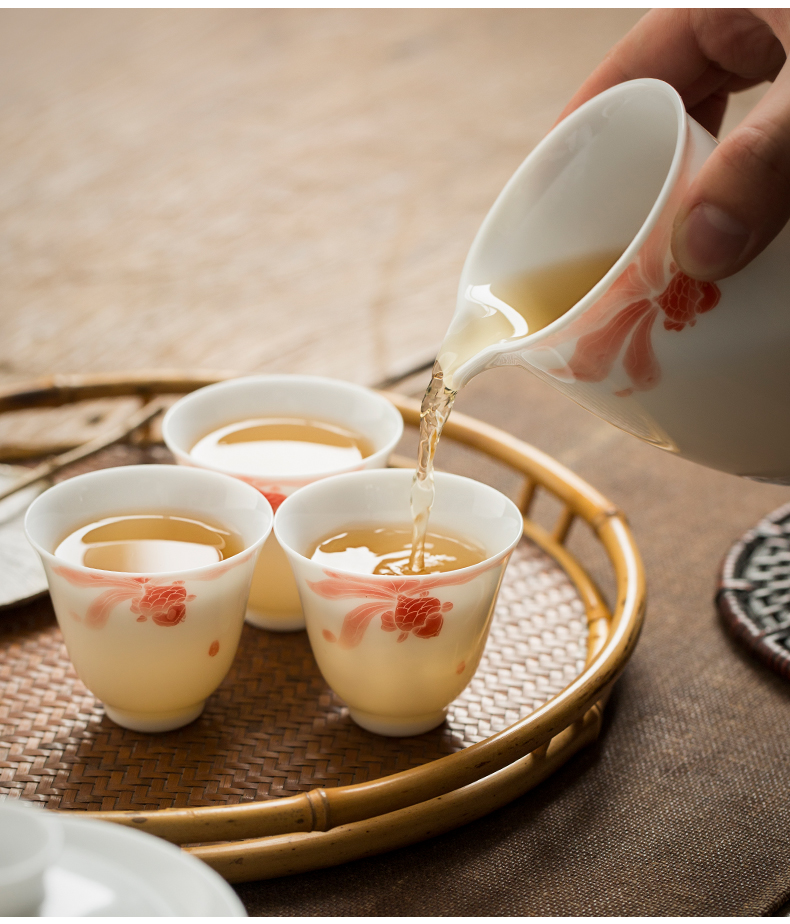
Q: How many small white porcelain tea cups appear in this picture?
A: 3